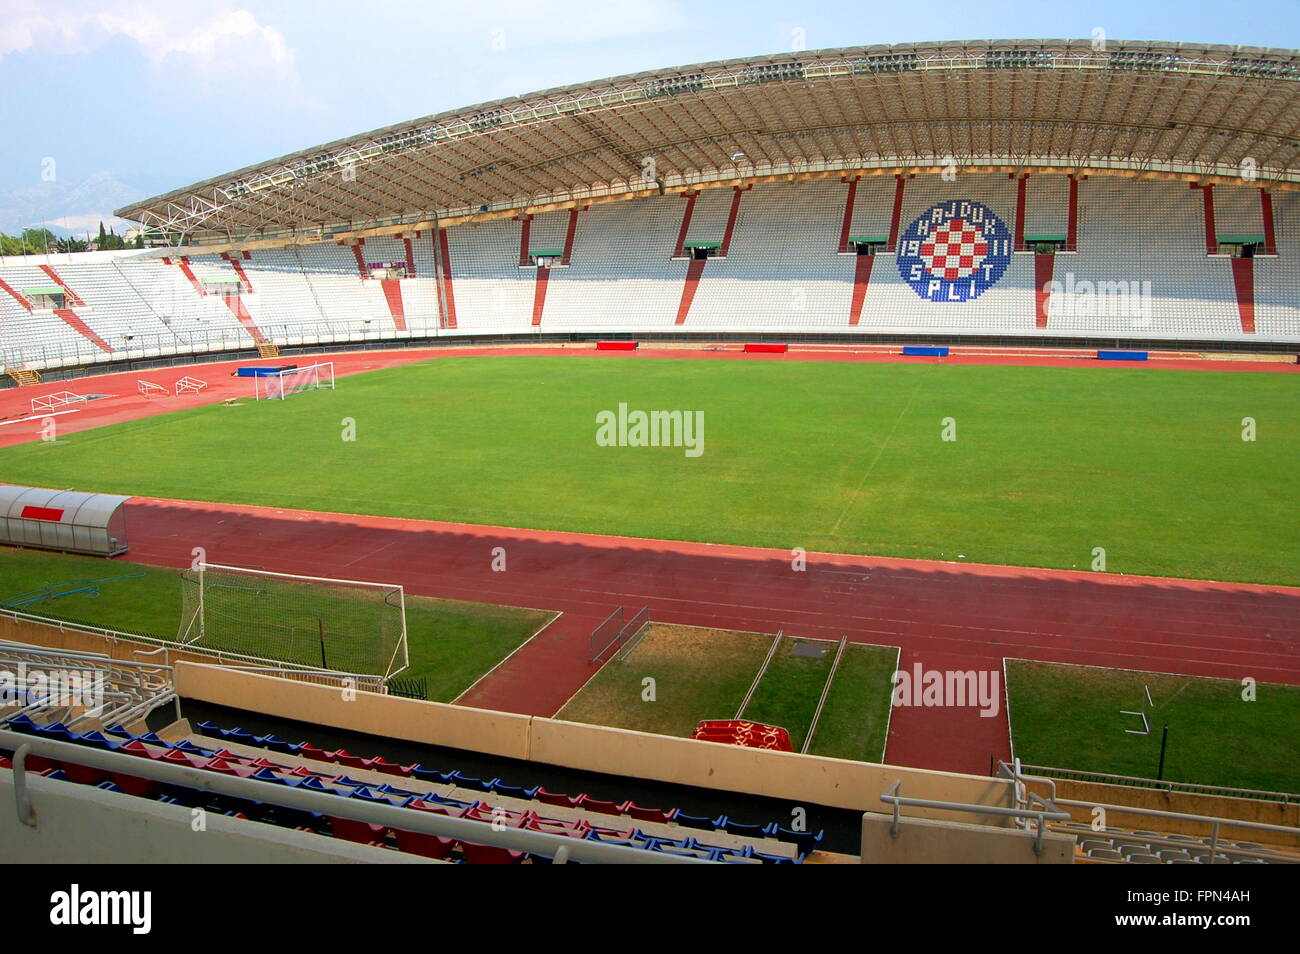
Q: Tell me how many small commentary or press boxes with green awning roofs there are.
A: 7